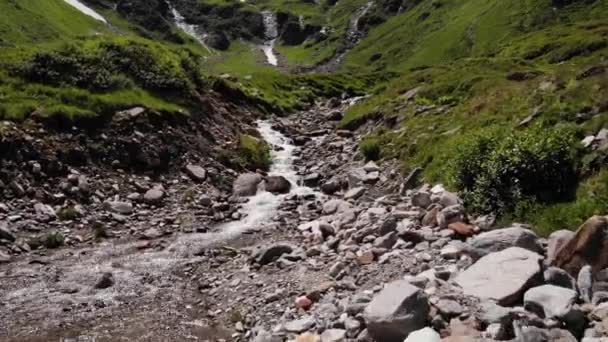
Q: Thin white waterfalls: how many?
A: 4